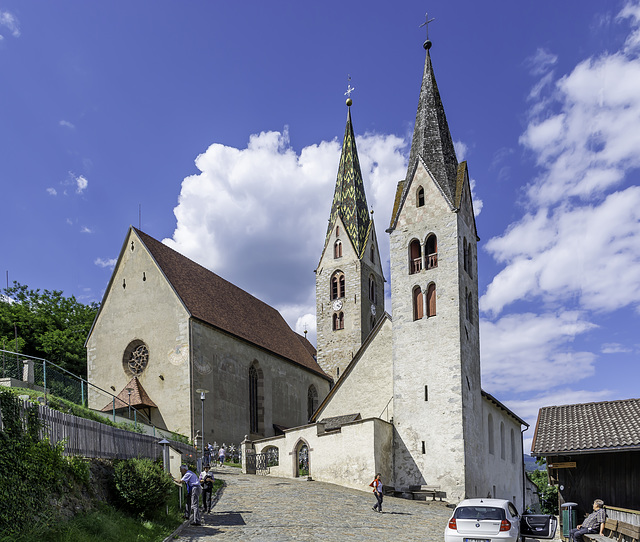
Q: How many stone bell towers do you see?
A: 2